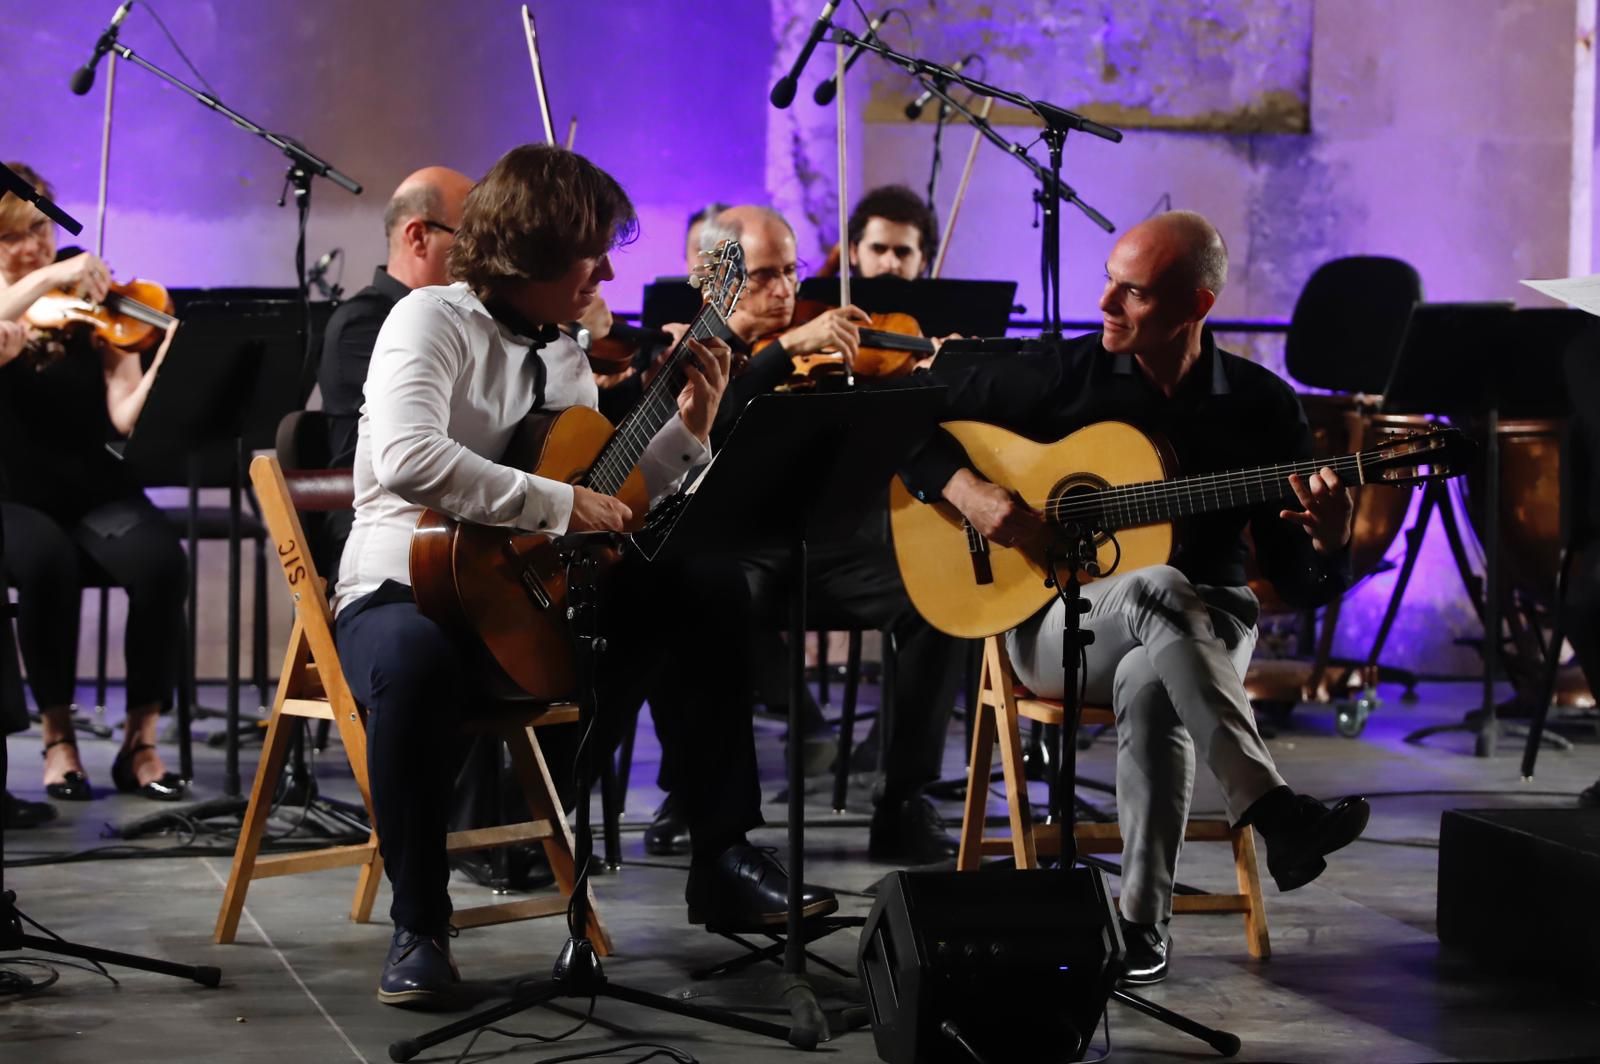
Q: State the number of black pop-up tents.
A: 0